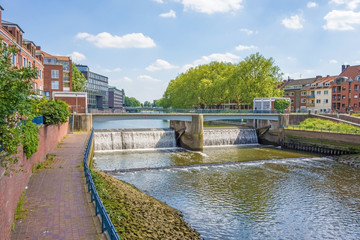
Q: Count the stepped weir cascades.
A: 2